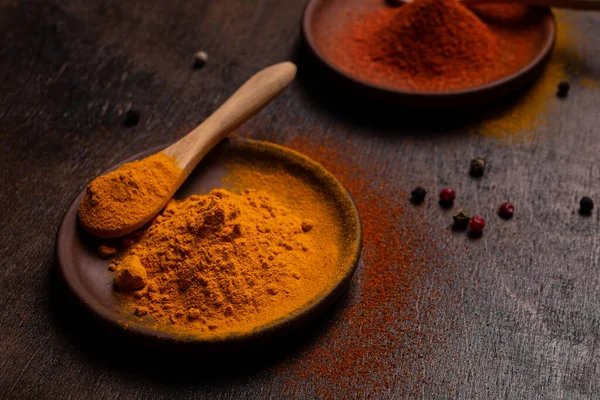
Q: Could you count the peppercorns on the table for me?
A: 10